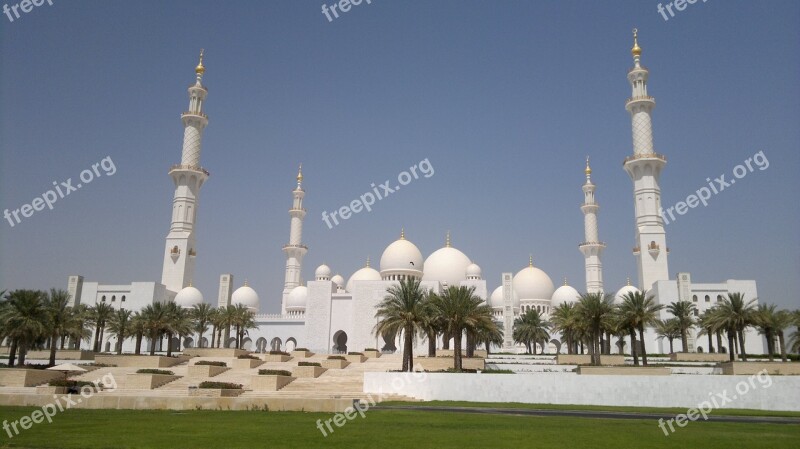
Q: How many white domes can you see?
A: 13